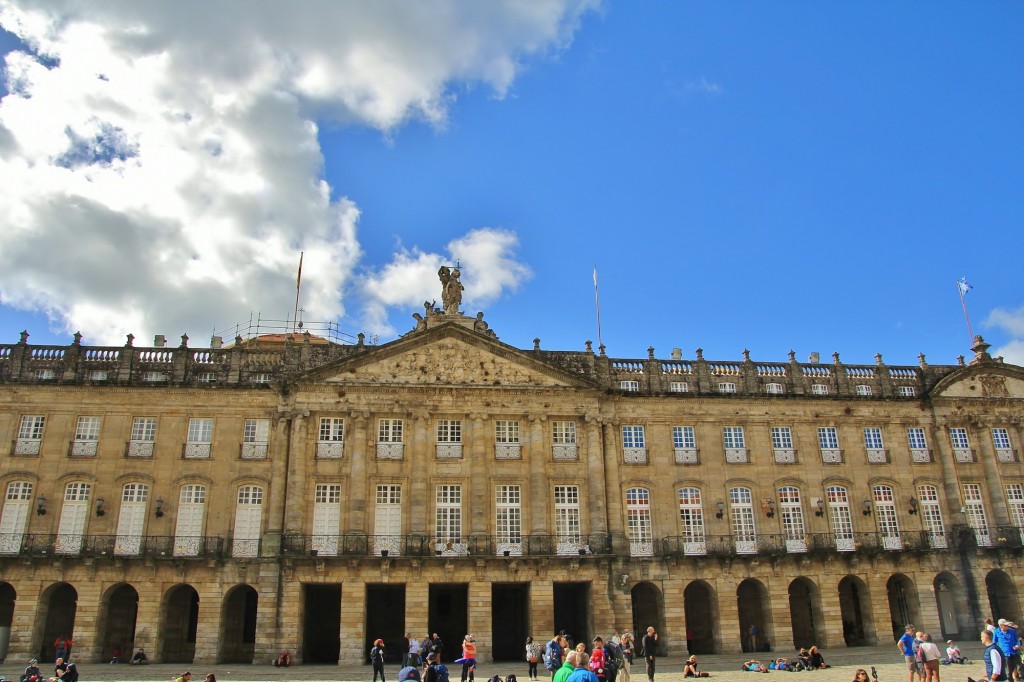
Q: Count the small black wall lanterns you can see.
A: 8